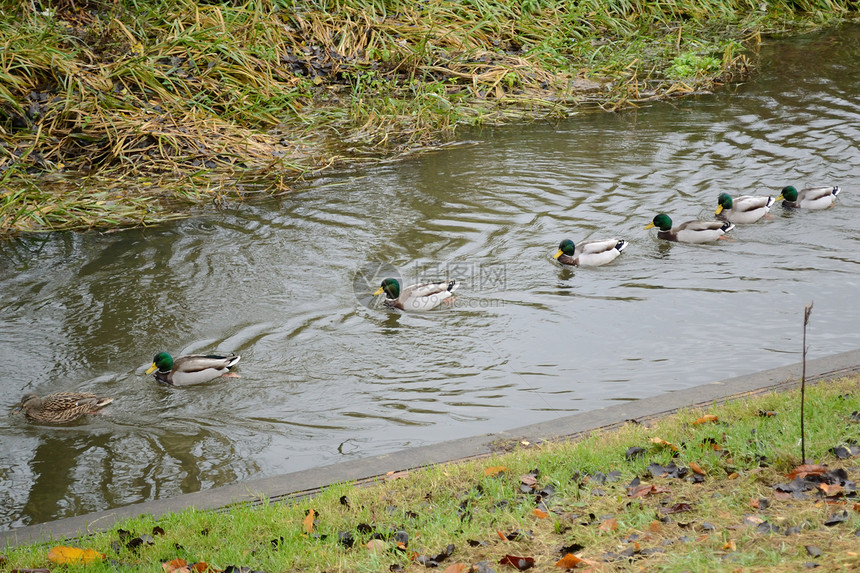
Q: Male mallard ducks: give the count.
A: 6